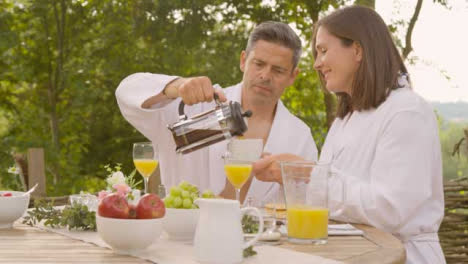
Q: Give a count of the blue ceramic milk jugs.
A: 0